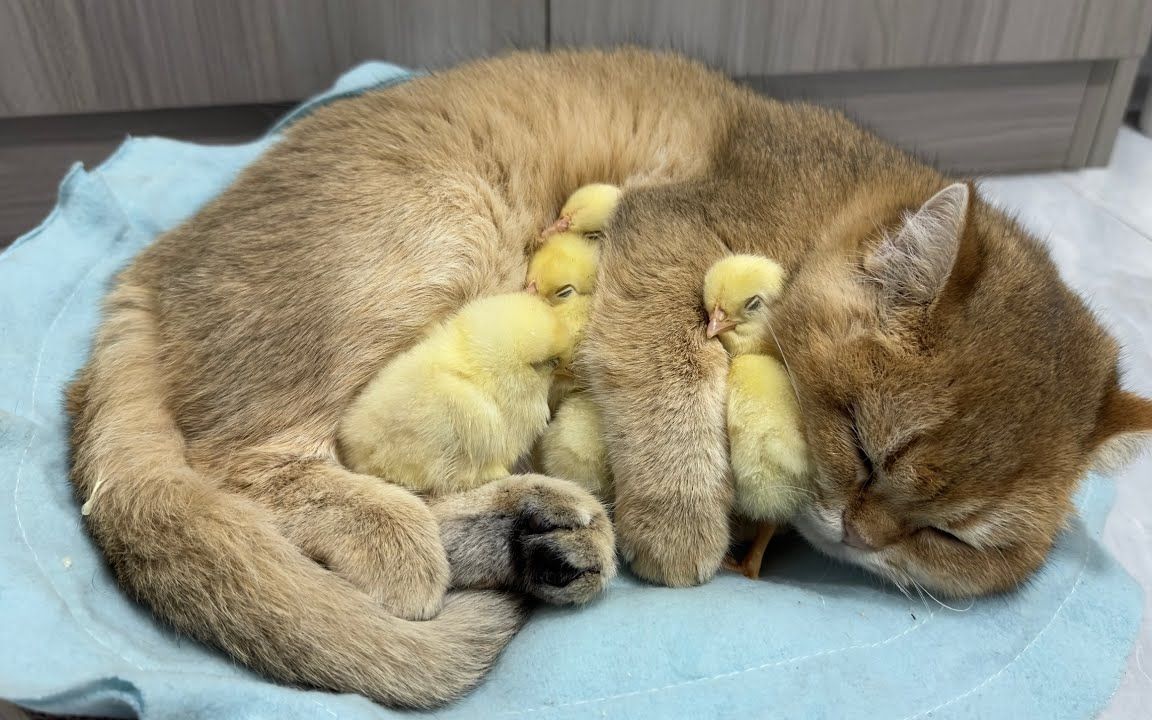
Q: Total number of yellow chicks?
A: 5